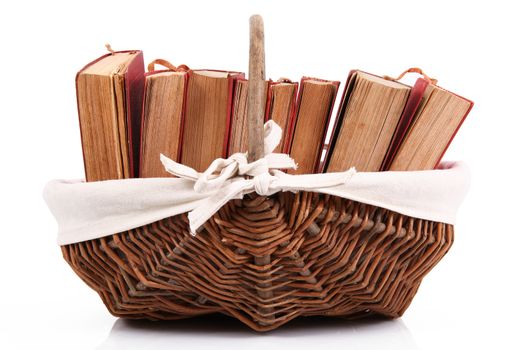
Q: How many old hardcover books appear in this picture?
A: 8